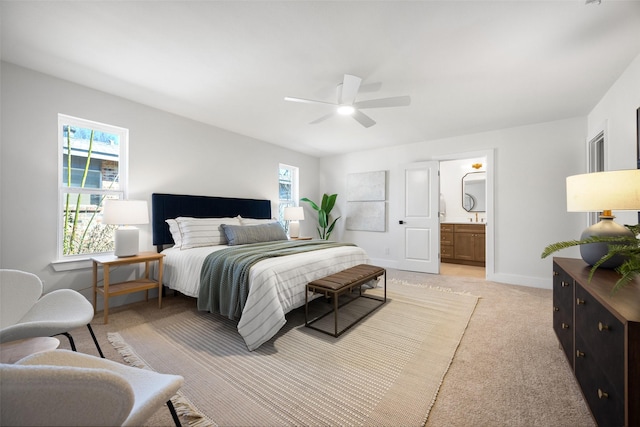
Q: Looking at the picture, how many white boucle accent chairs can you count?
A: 2